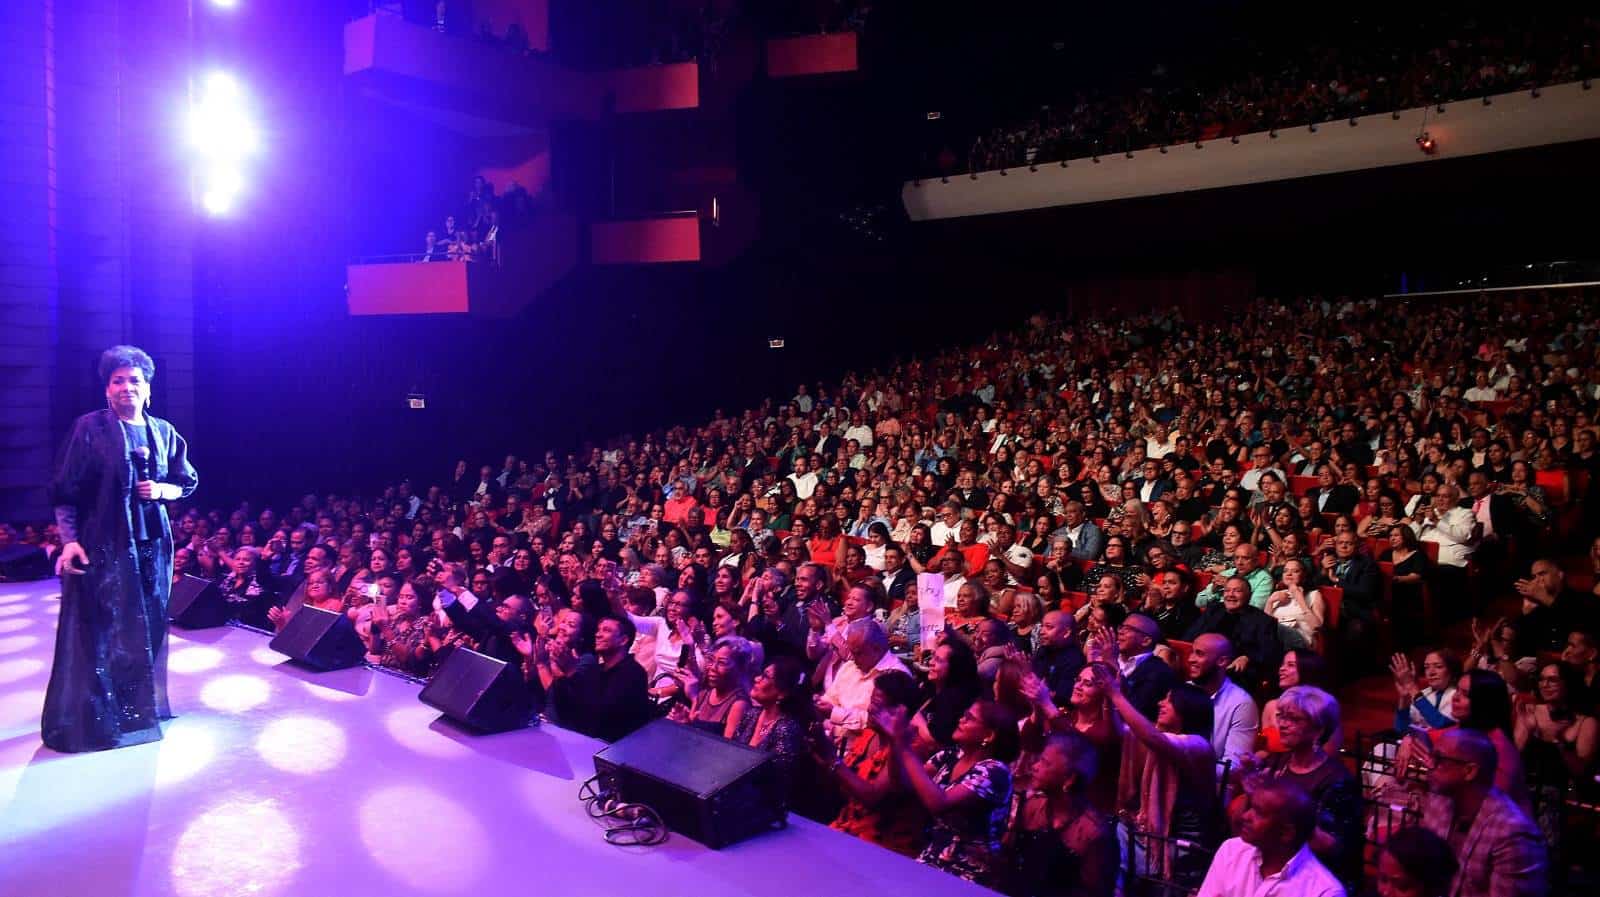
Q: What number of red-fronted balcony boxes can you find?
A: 5